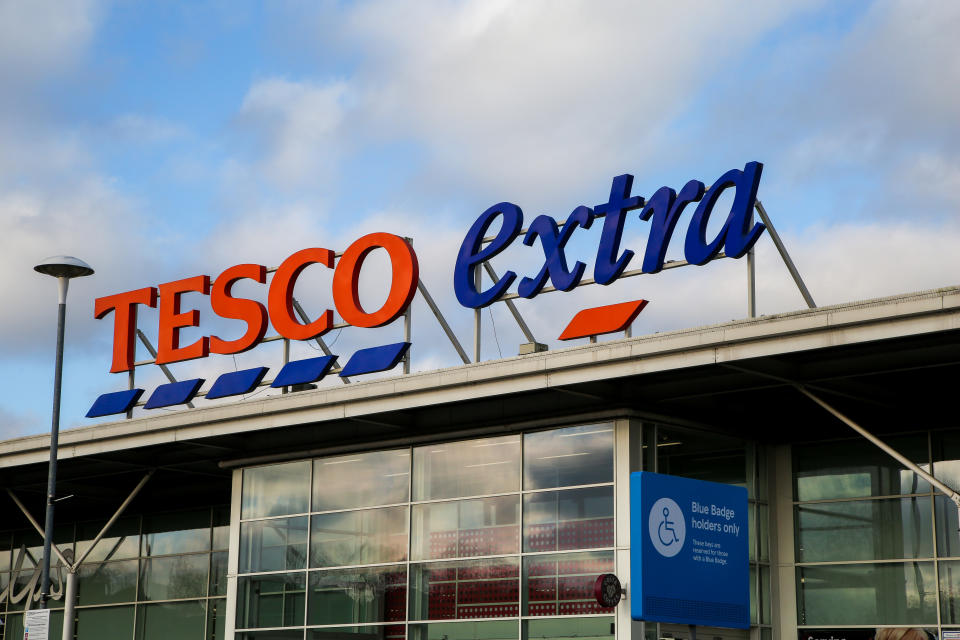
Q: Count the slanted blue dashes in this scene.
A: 5